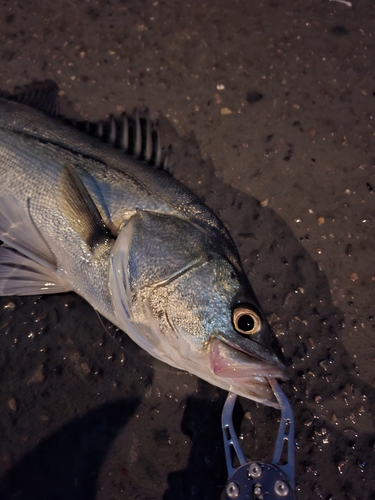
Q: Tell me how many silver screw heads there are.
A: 3